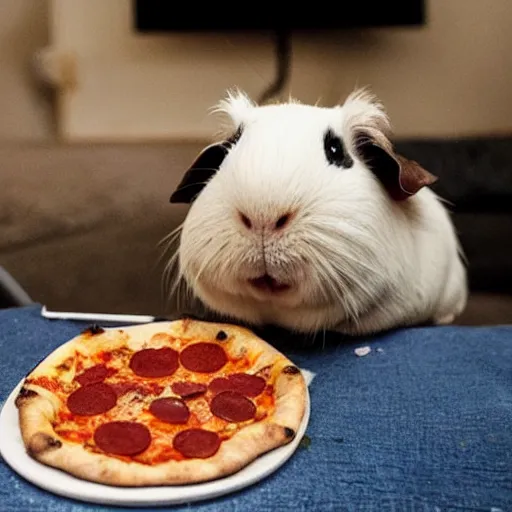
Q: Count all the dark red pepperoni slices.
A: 10